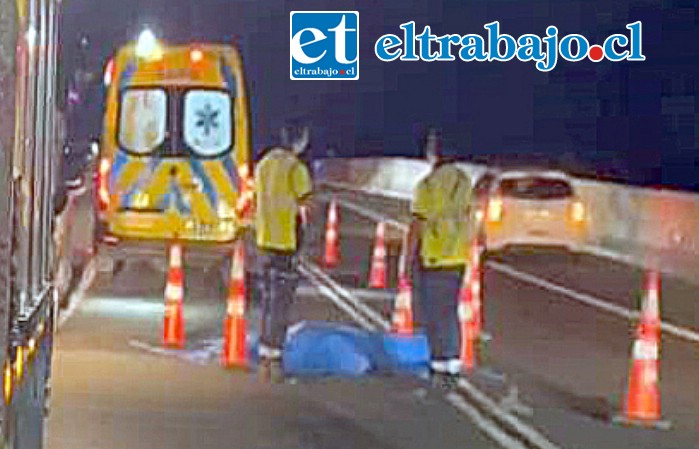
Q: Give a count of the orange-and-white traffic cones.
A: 8